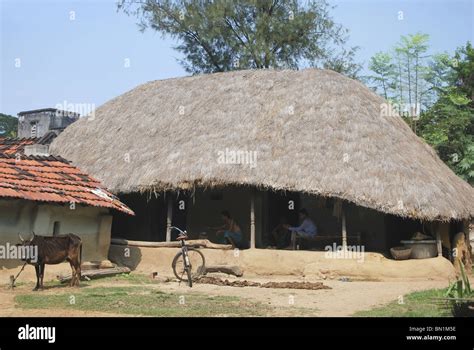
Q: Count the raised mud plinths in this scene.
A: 1